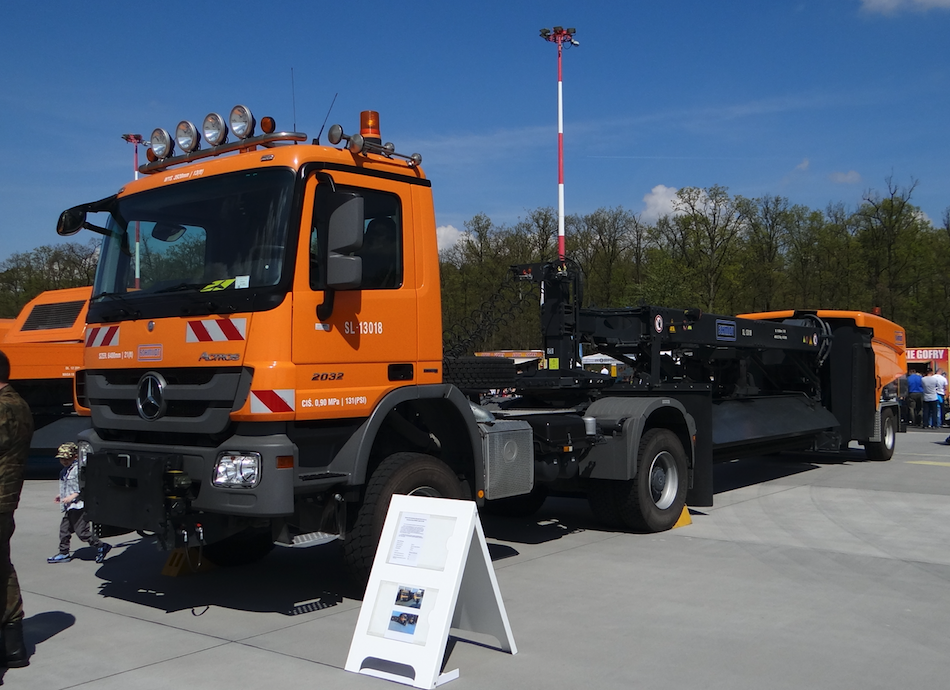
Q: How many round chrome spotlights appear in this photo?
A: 4